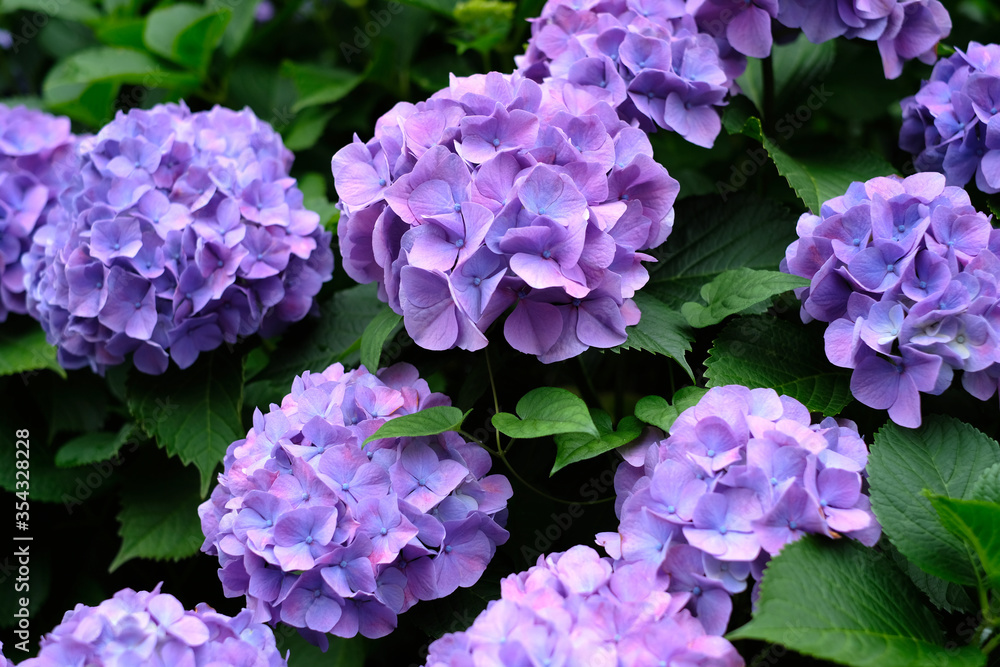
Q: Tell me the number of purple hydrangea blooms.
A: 11